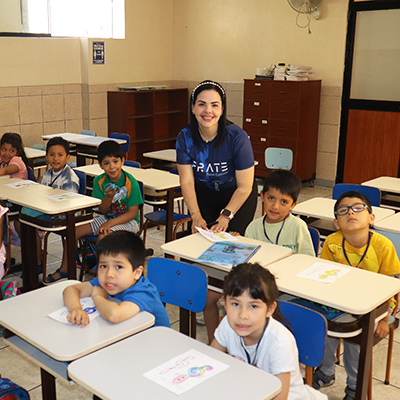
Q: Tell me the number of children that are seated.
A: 7